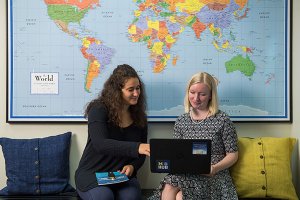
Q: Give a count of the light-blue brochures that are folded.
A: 1